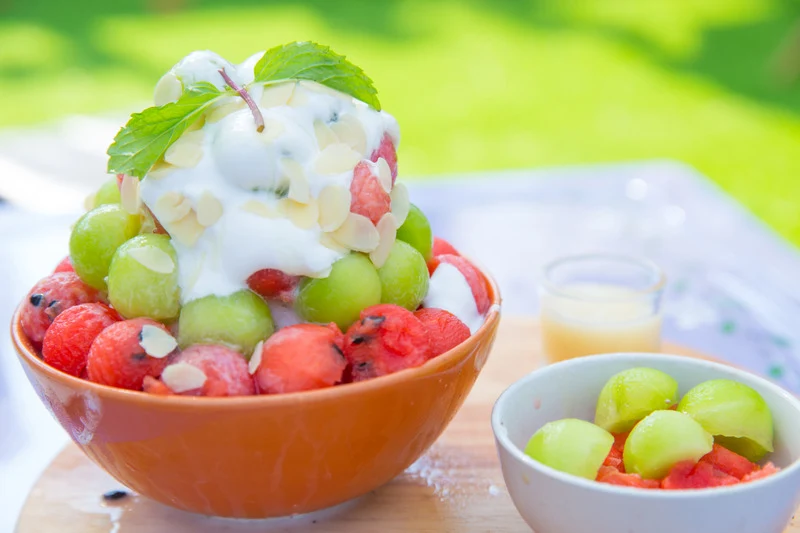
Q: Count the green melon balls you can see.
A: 11